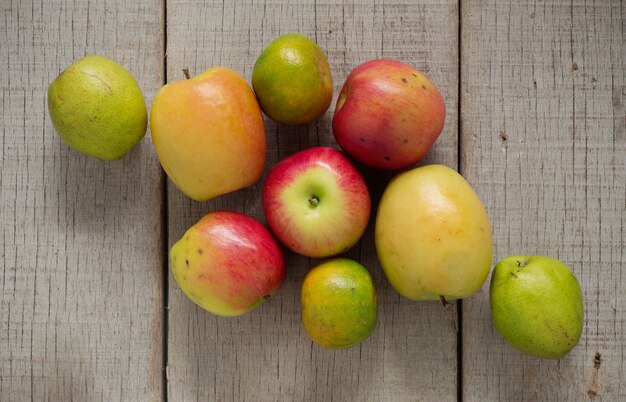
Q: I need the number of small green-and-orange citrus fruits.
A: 2